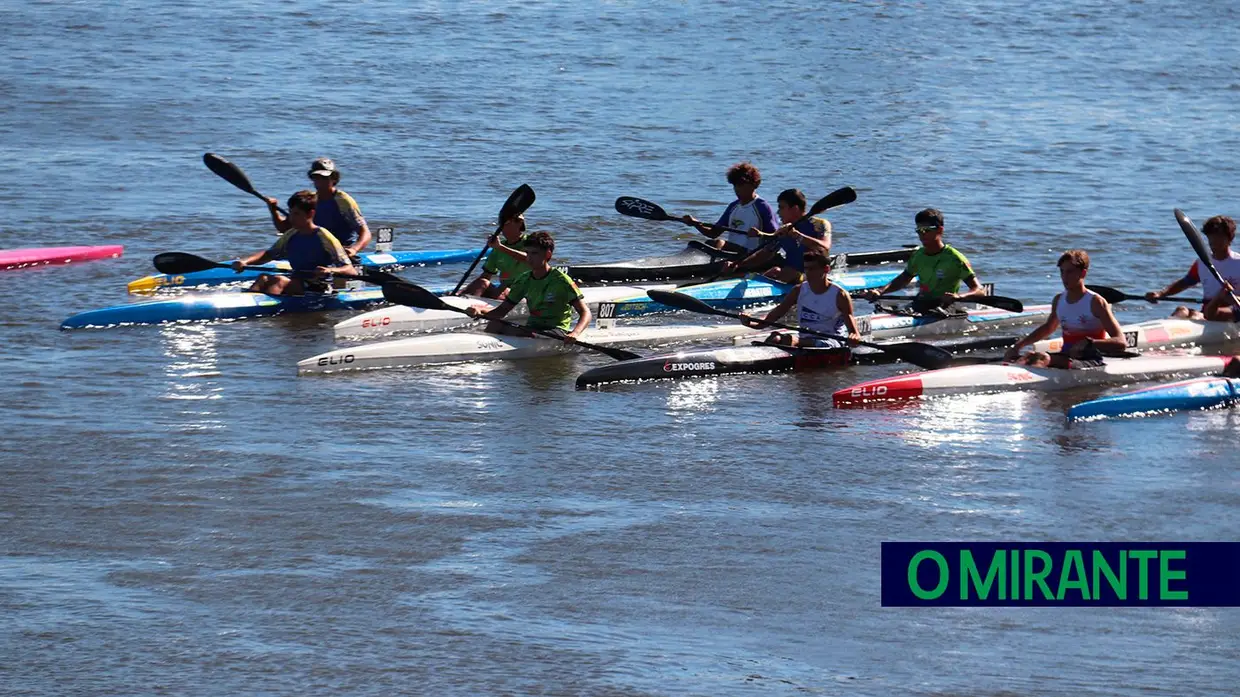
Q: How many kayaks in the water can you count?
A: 12